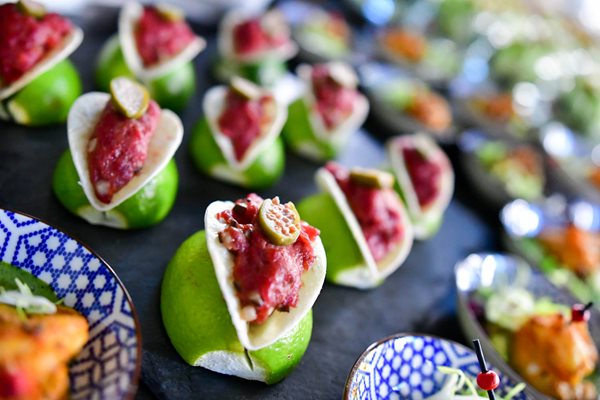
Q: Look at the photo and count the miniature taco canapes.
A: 9